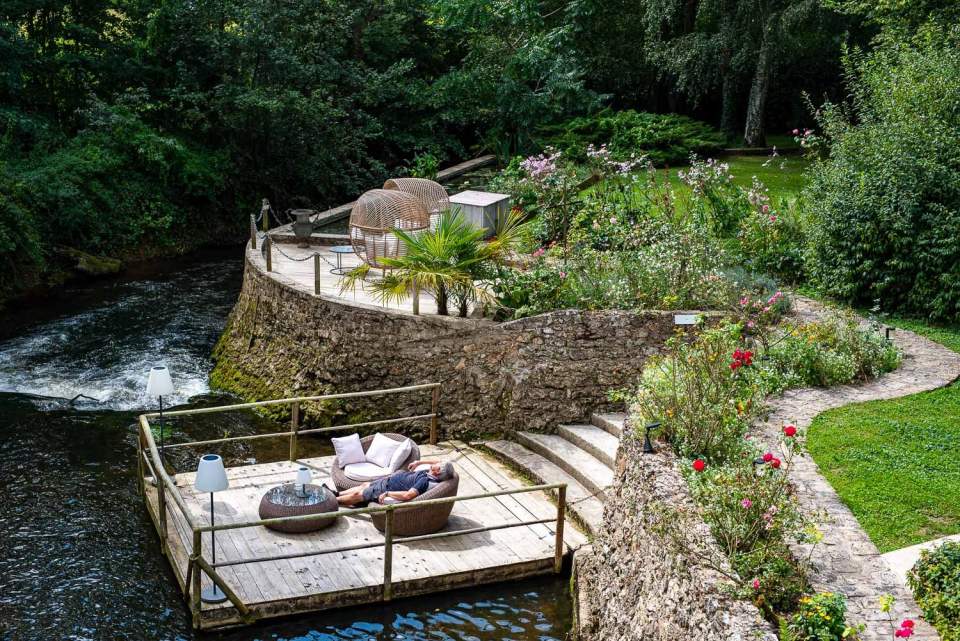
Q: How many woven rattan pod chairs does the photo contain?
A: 2